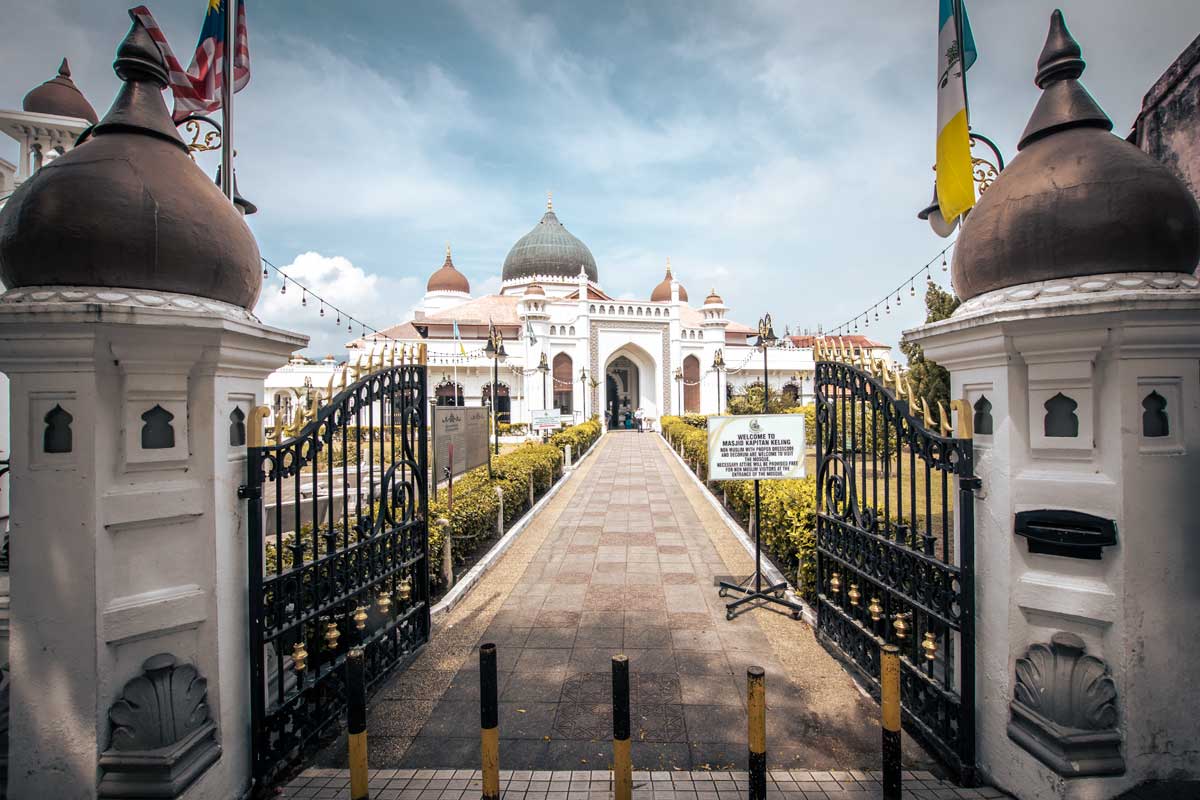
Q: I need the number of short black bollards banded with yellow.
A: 5